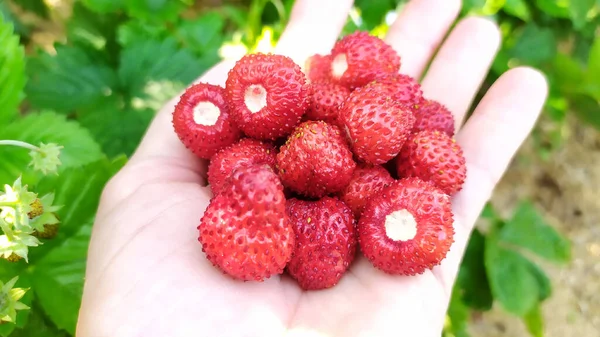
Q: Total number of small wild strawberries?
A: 15